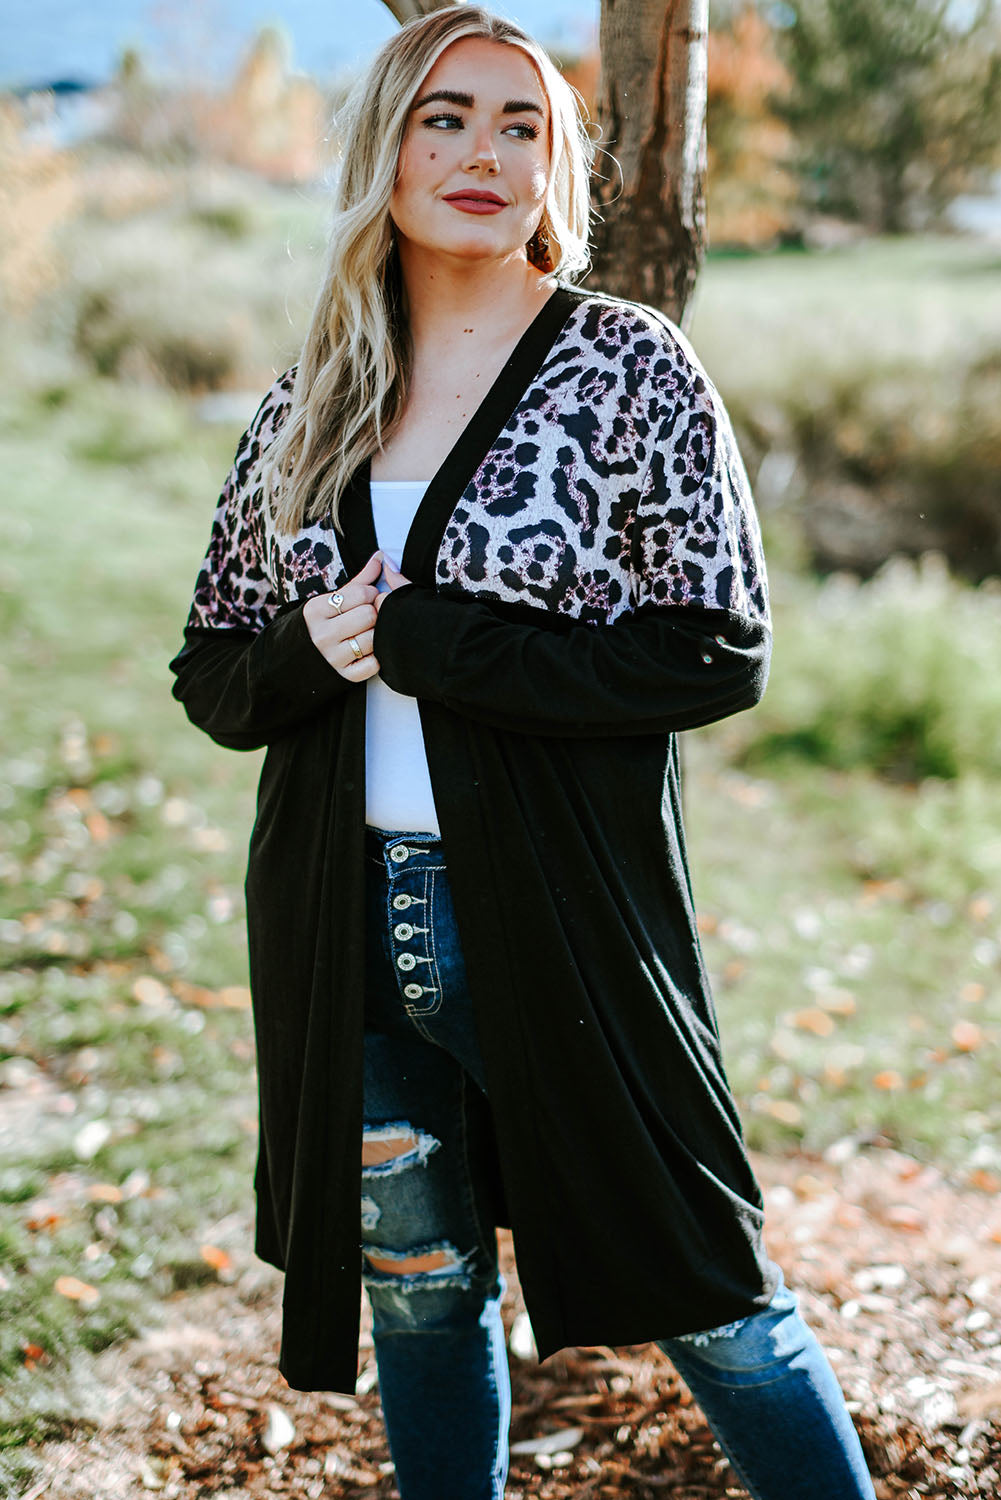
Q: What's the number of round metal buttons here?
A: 5